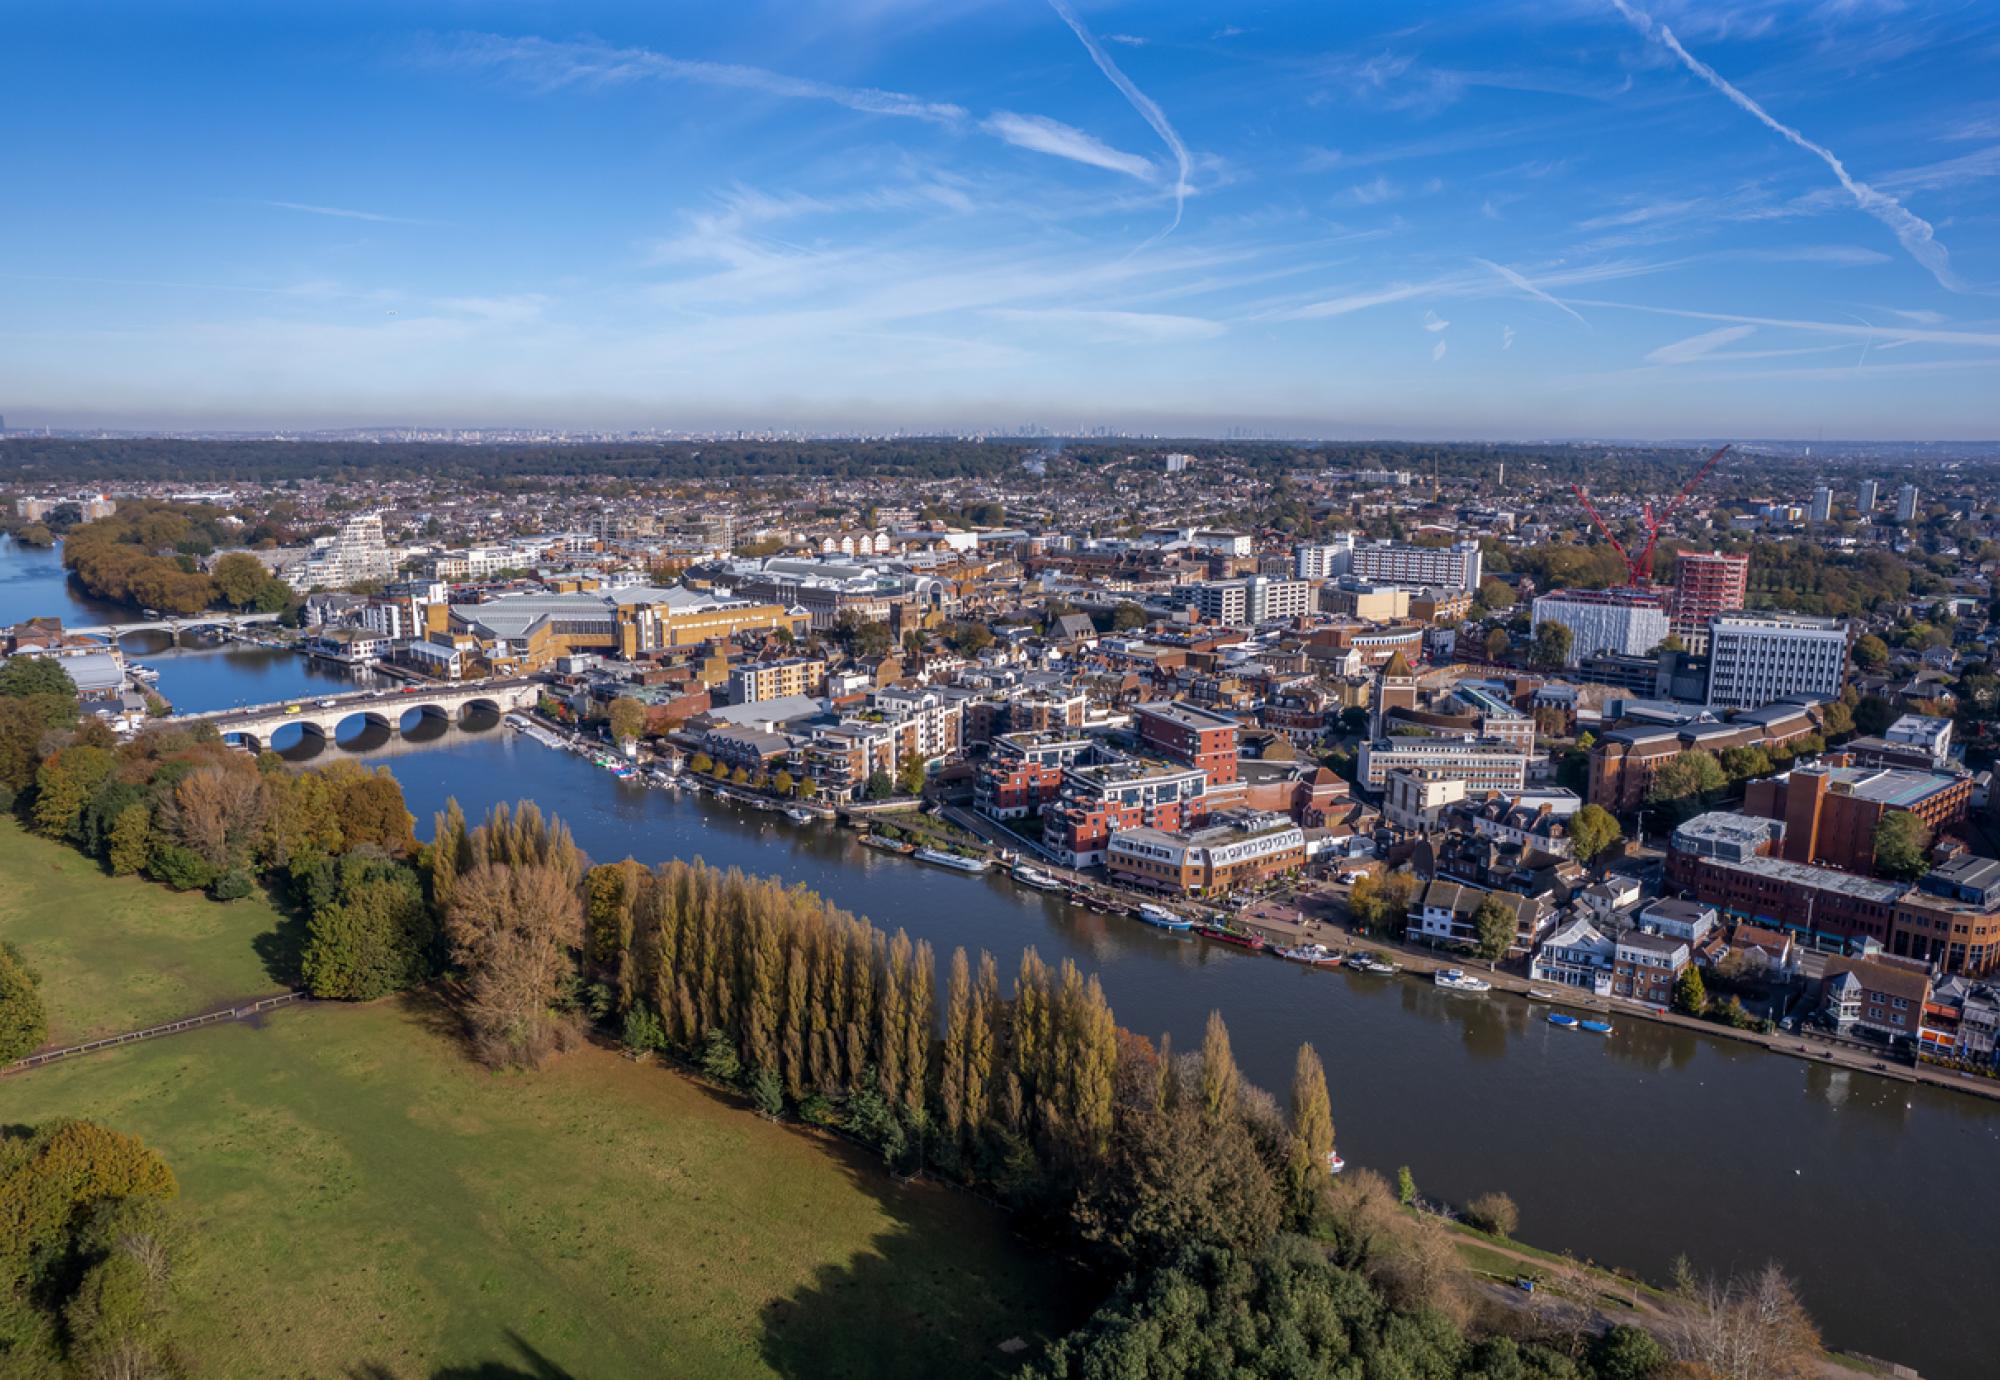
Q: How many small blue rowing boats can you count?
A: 2